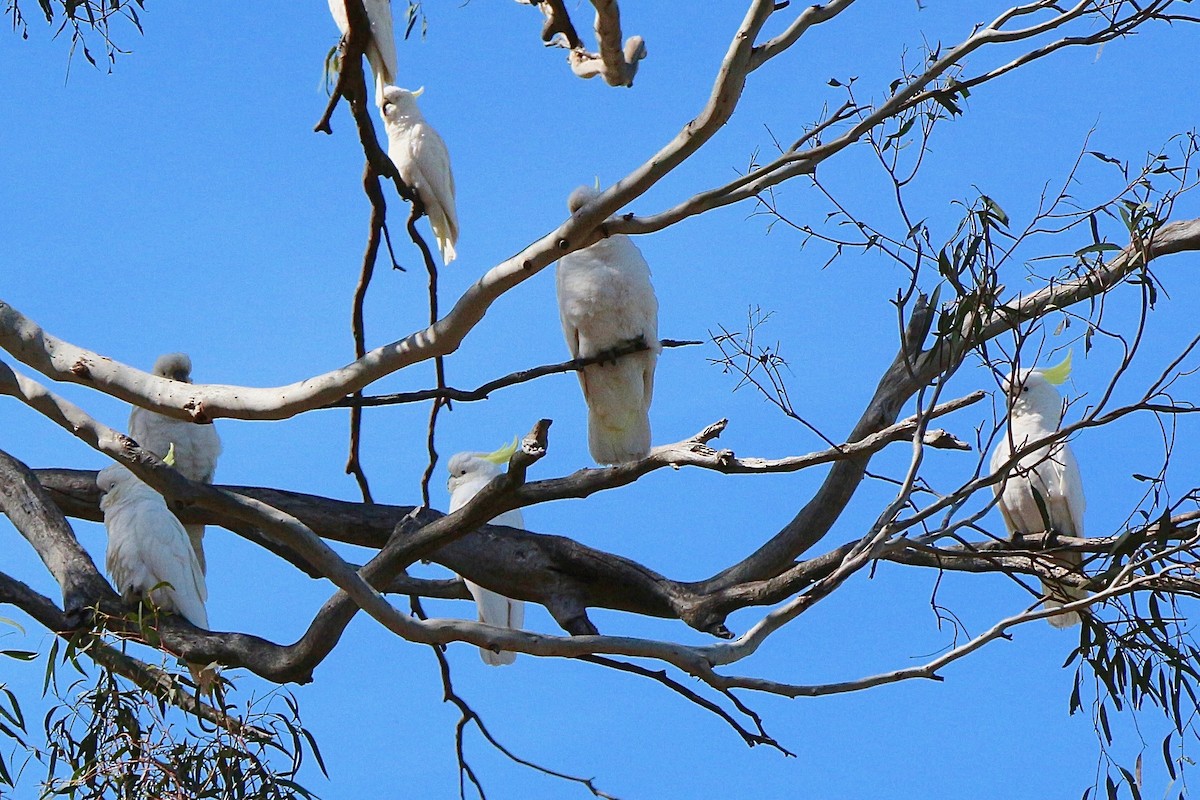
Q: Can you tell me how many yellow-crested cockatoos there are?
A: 7